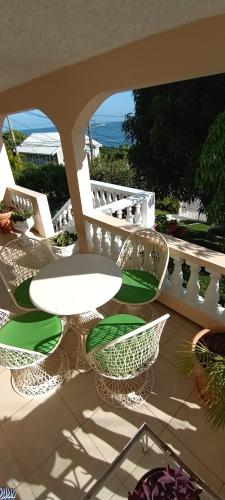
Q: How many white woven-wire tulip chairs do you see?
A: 4